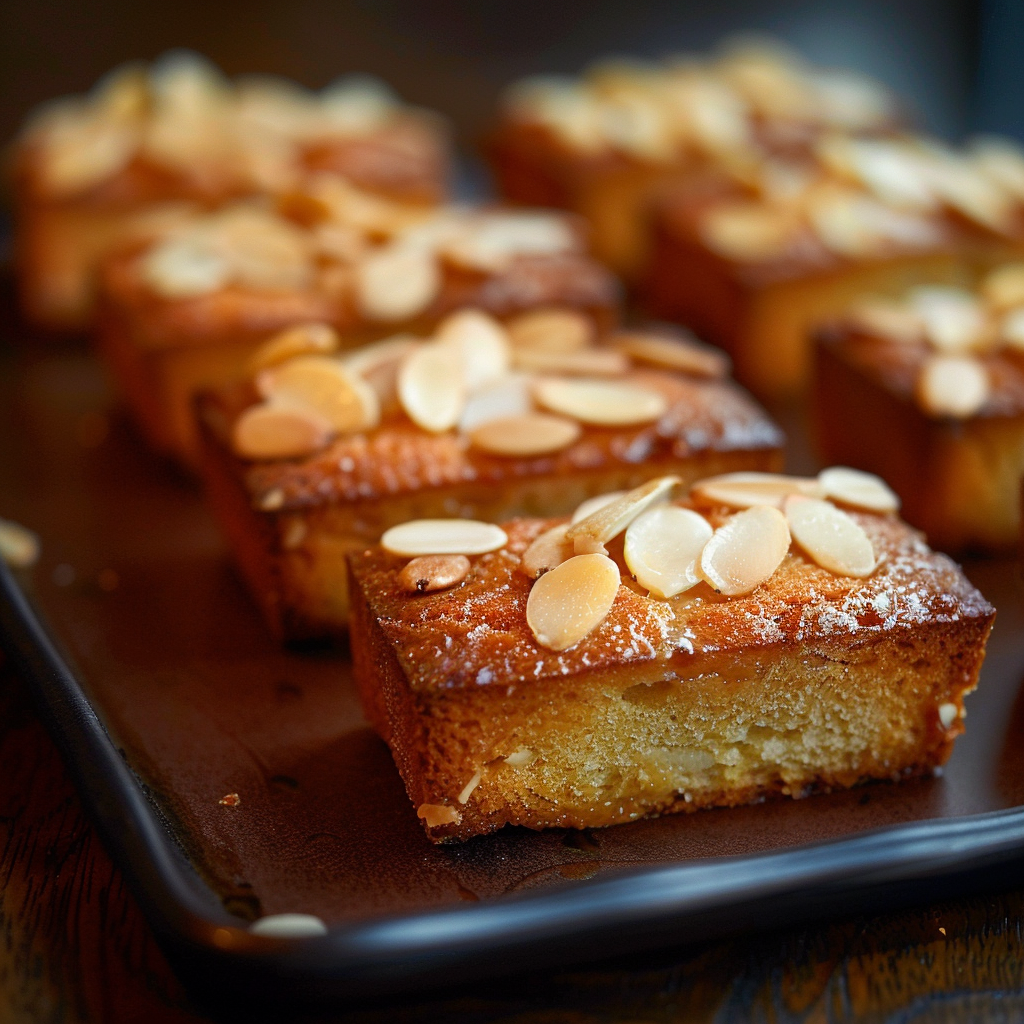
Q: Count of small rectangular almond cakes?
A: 7